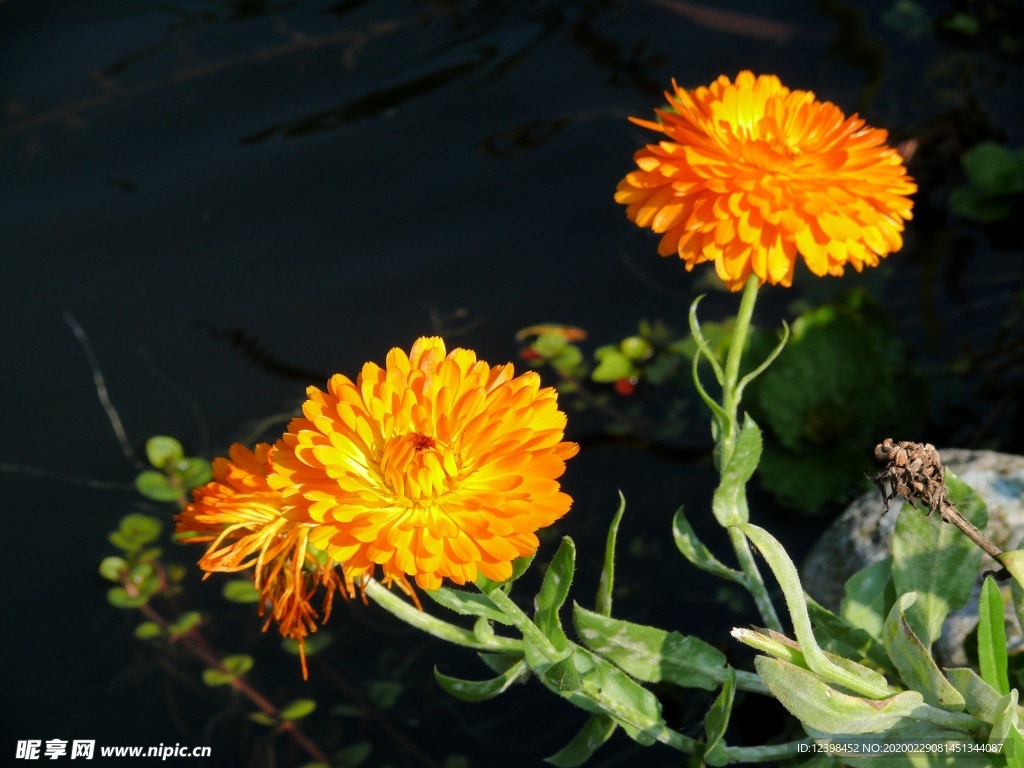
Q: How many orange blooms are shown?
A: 3